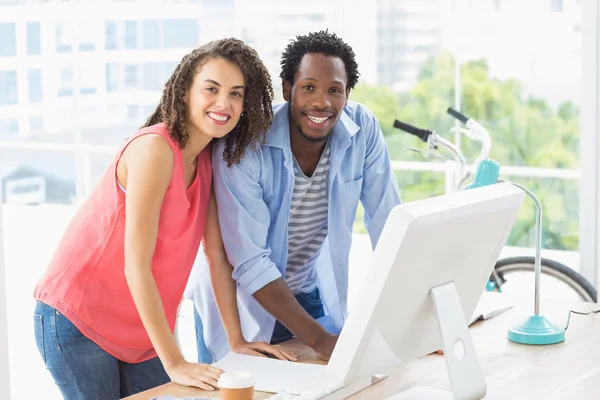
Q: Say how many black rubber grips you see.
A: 2